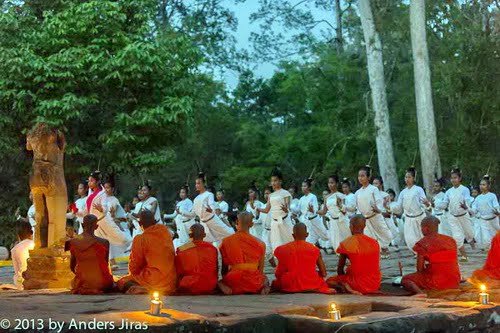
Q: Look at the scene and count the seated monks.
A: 8